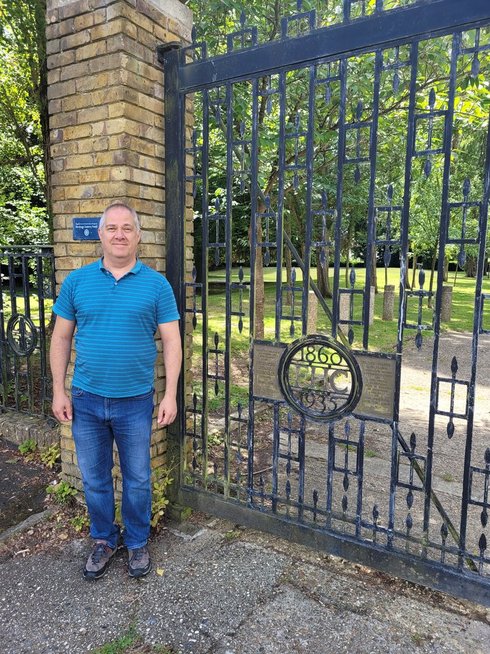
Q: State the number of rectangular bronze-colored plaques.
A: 2